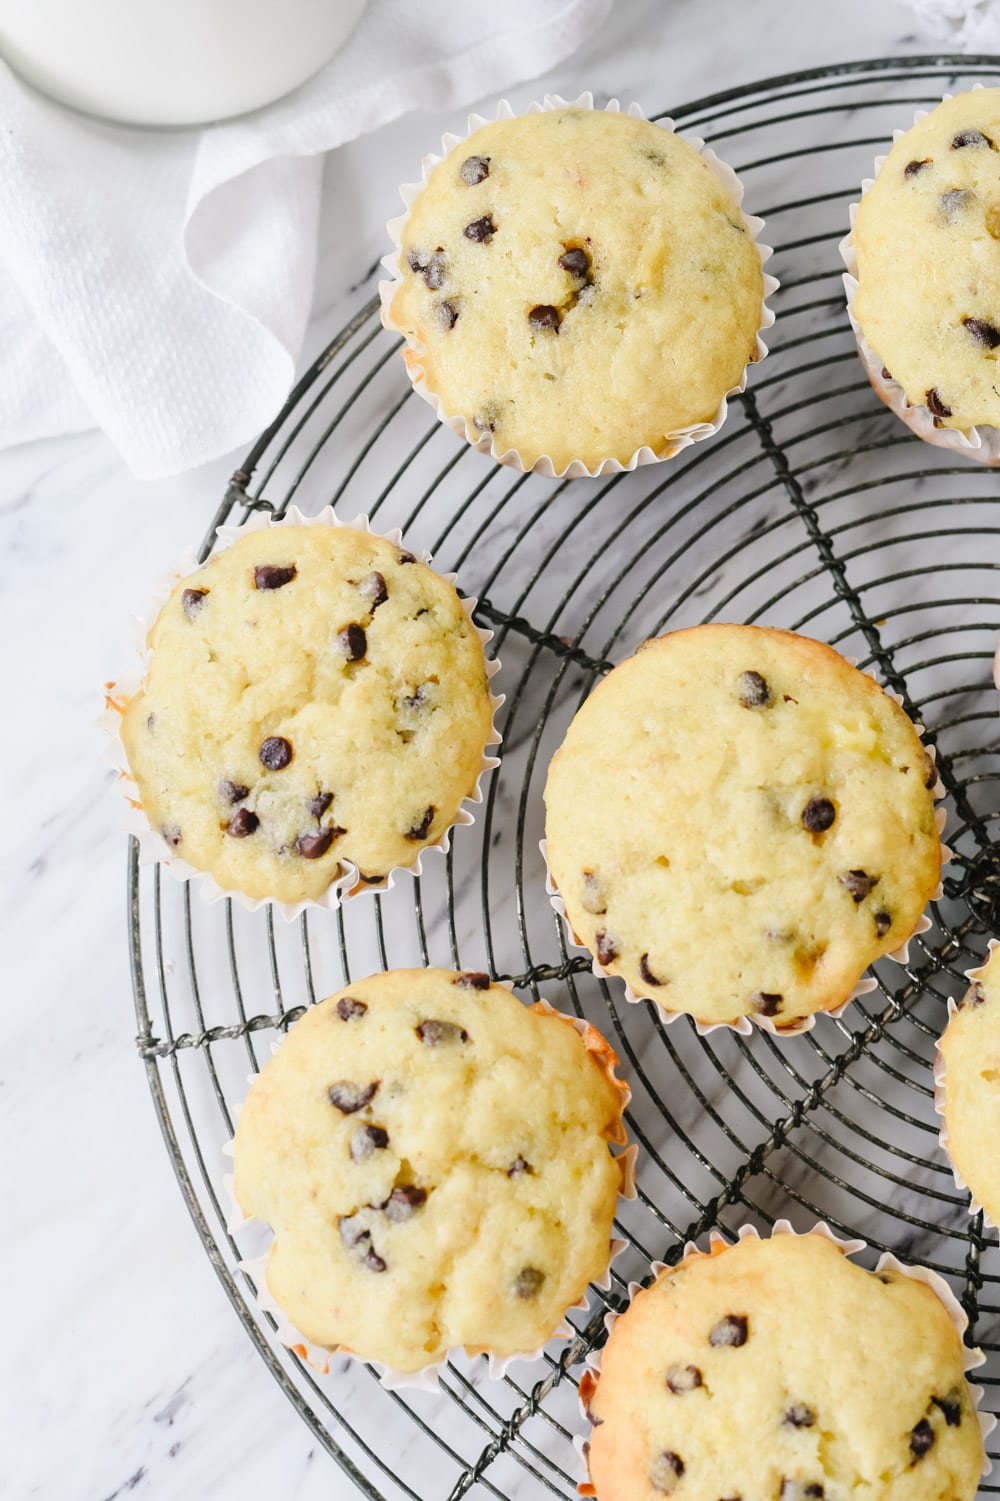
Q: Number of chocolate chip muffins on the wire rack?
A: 7